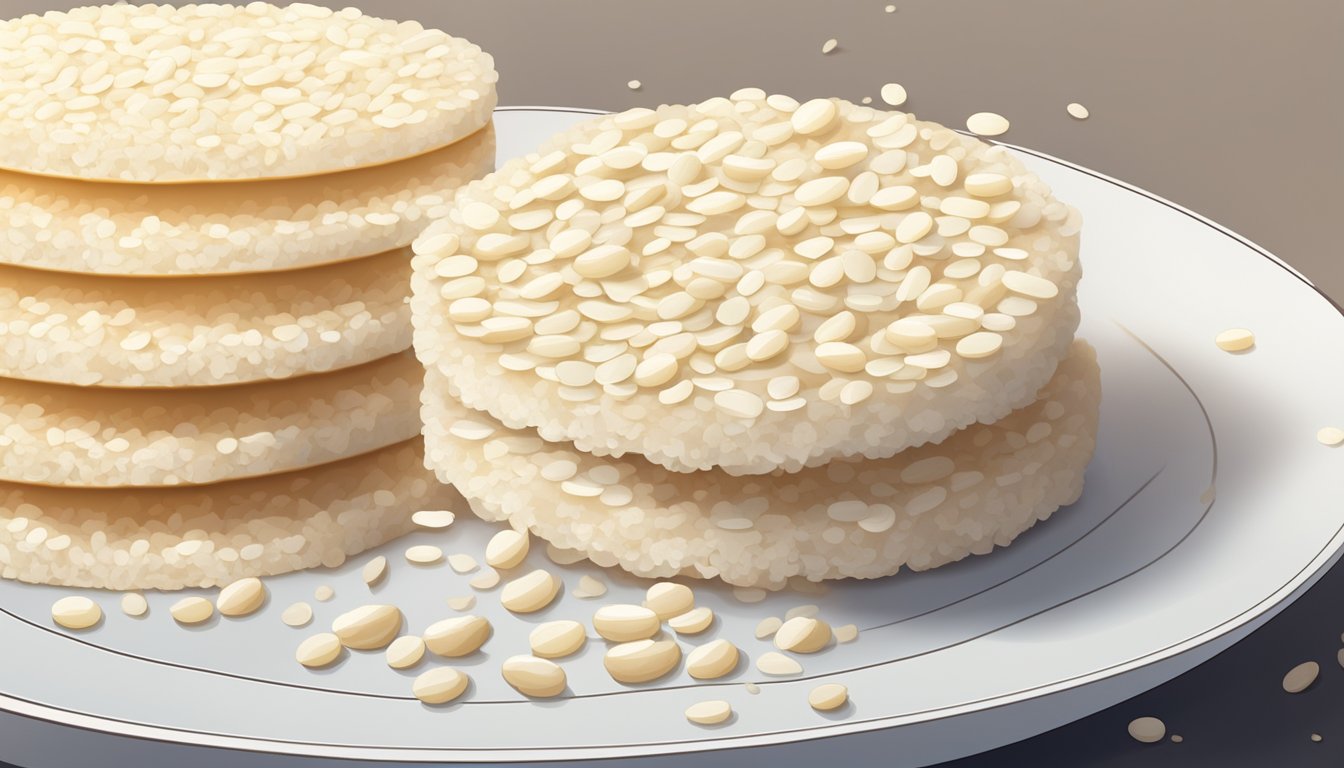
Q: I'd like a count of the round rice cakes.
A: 7